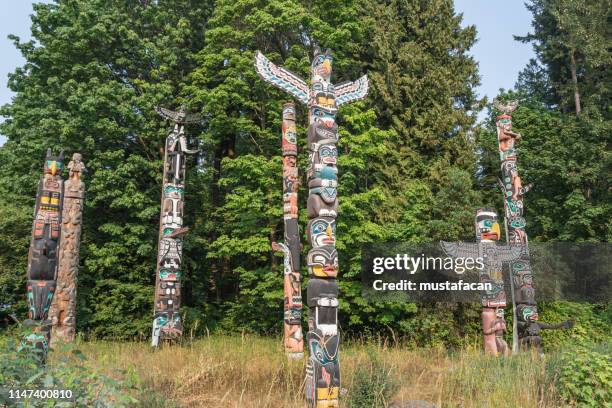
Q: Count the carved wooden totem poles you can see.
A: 7